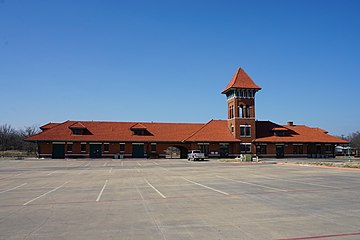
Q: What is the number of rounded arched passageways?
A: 1